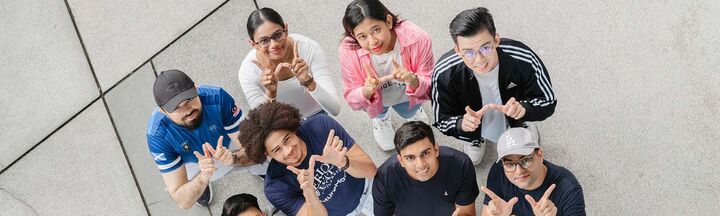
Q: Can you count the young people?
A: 8